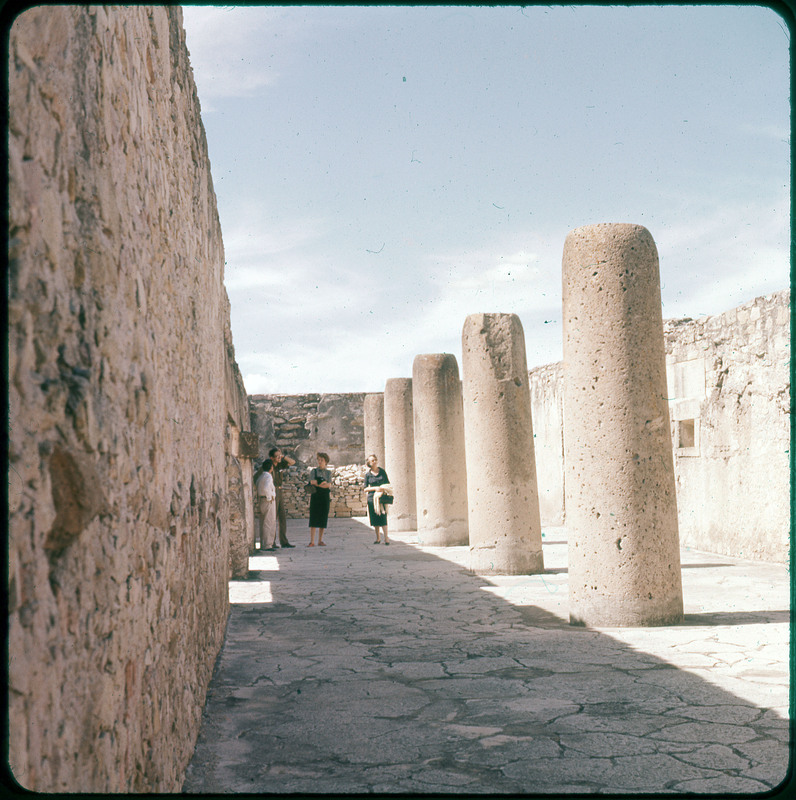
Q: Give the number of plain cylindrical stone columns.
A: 5